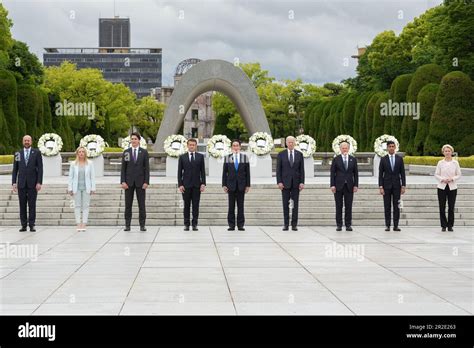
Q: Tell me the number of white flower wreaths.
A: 9